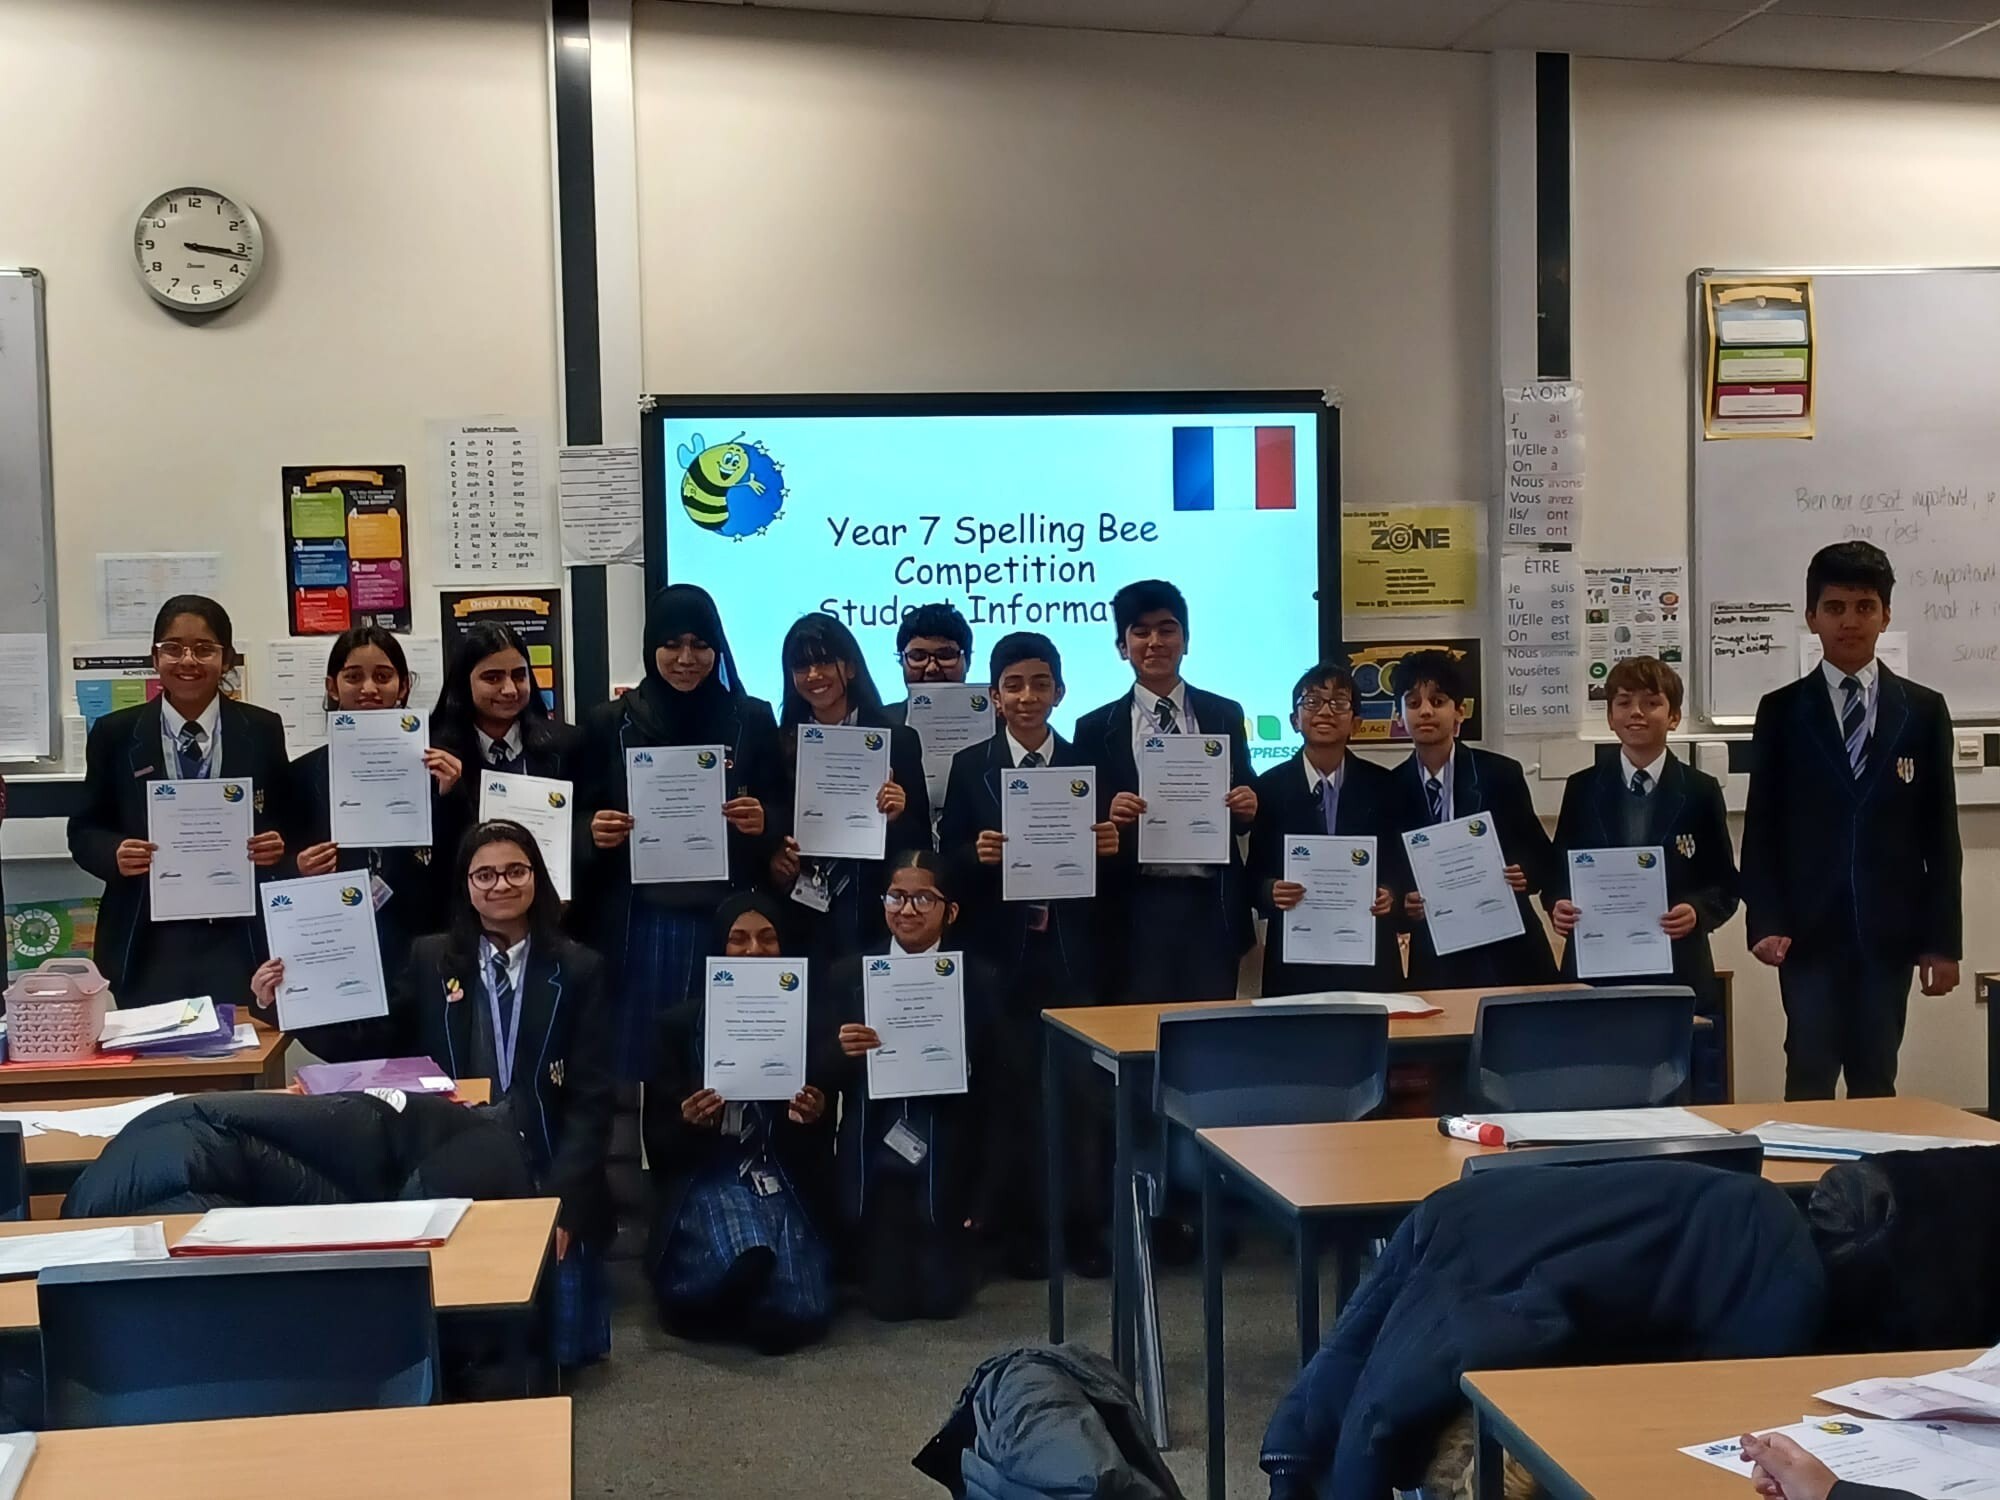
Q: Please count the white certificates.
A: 15